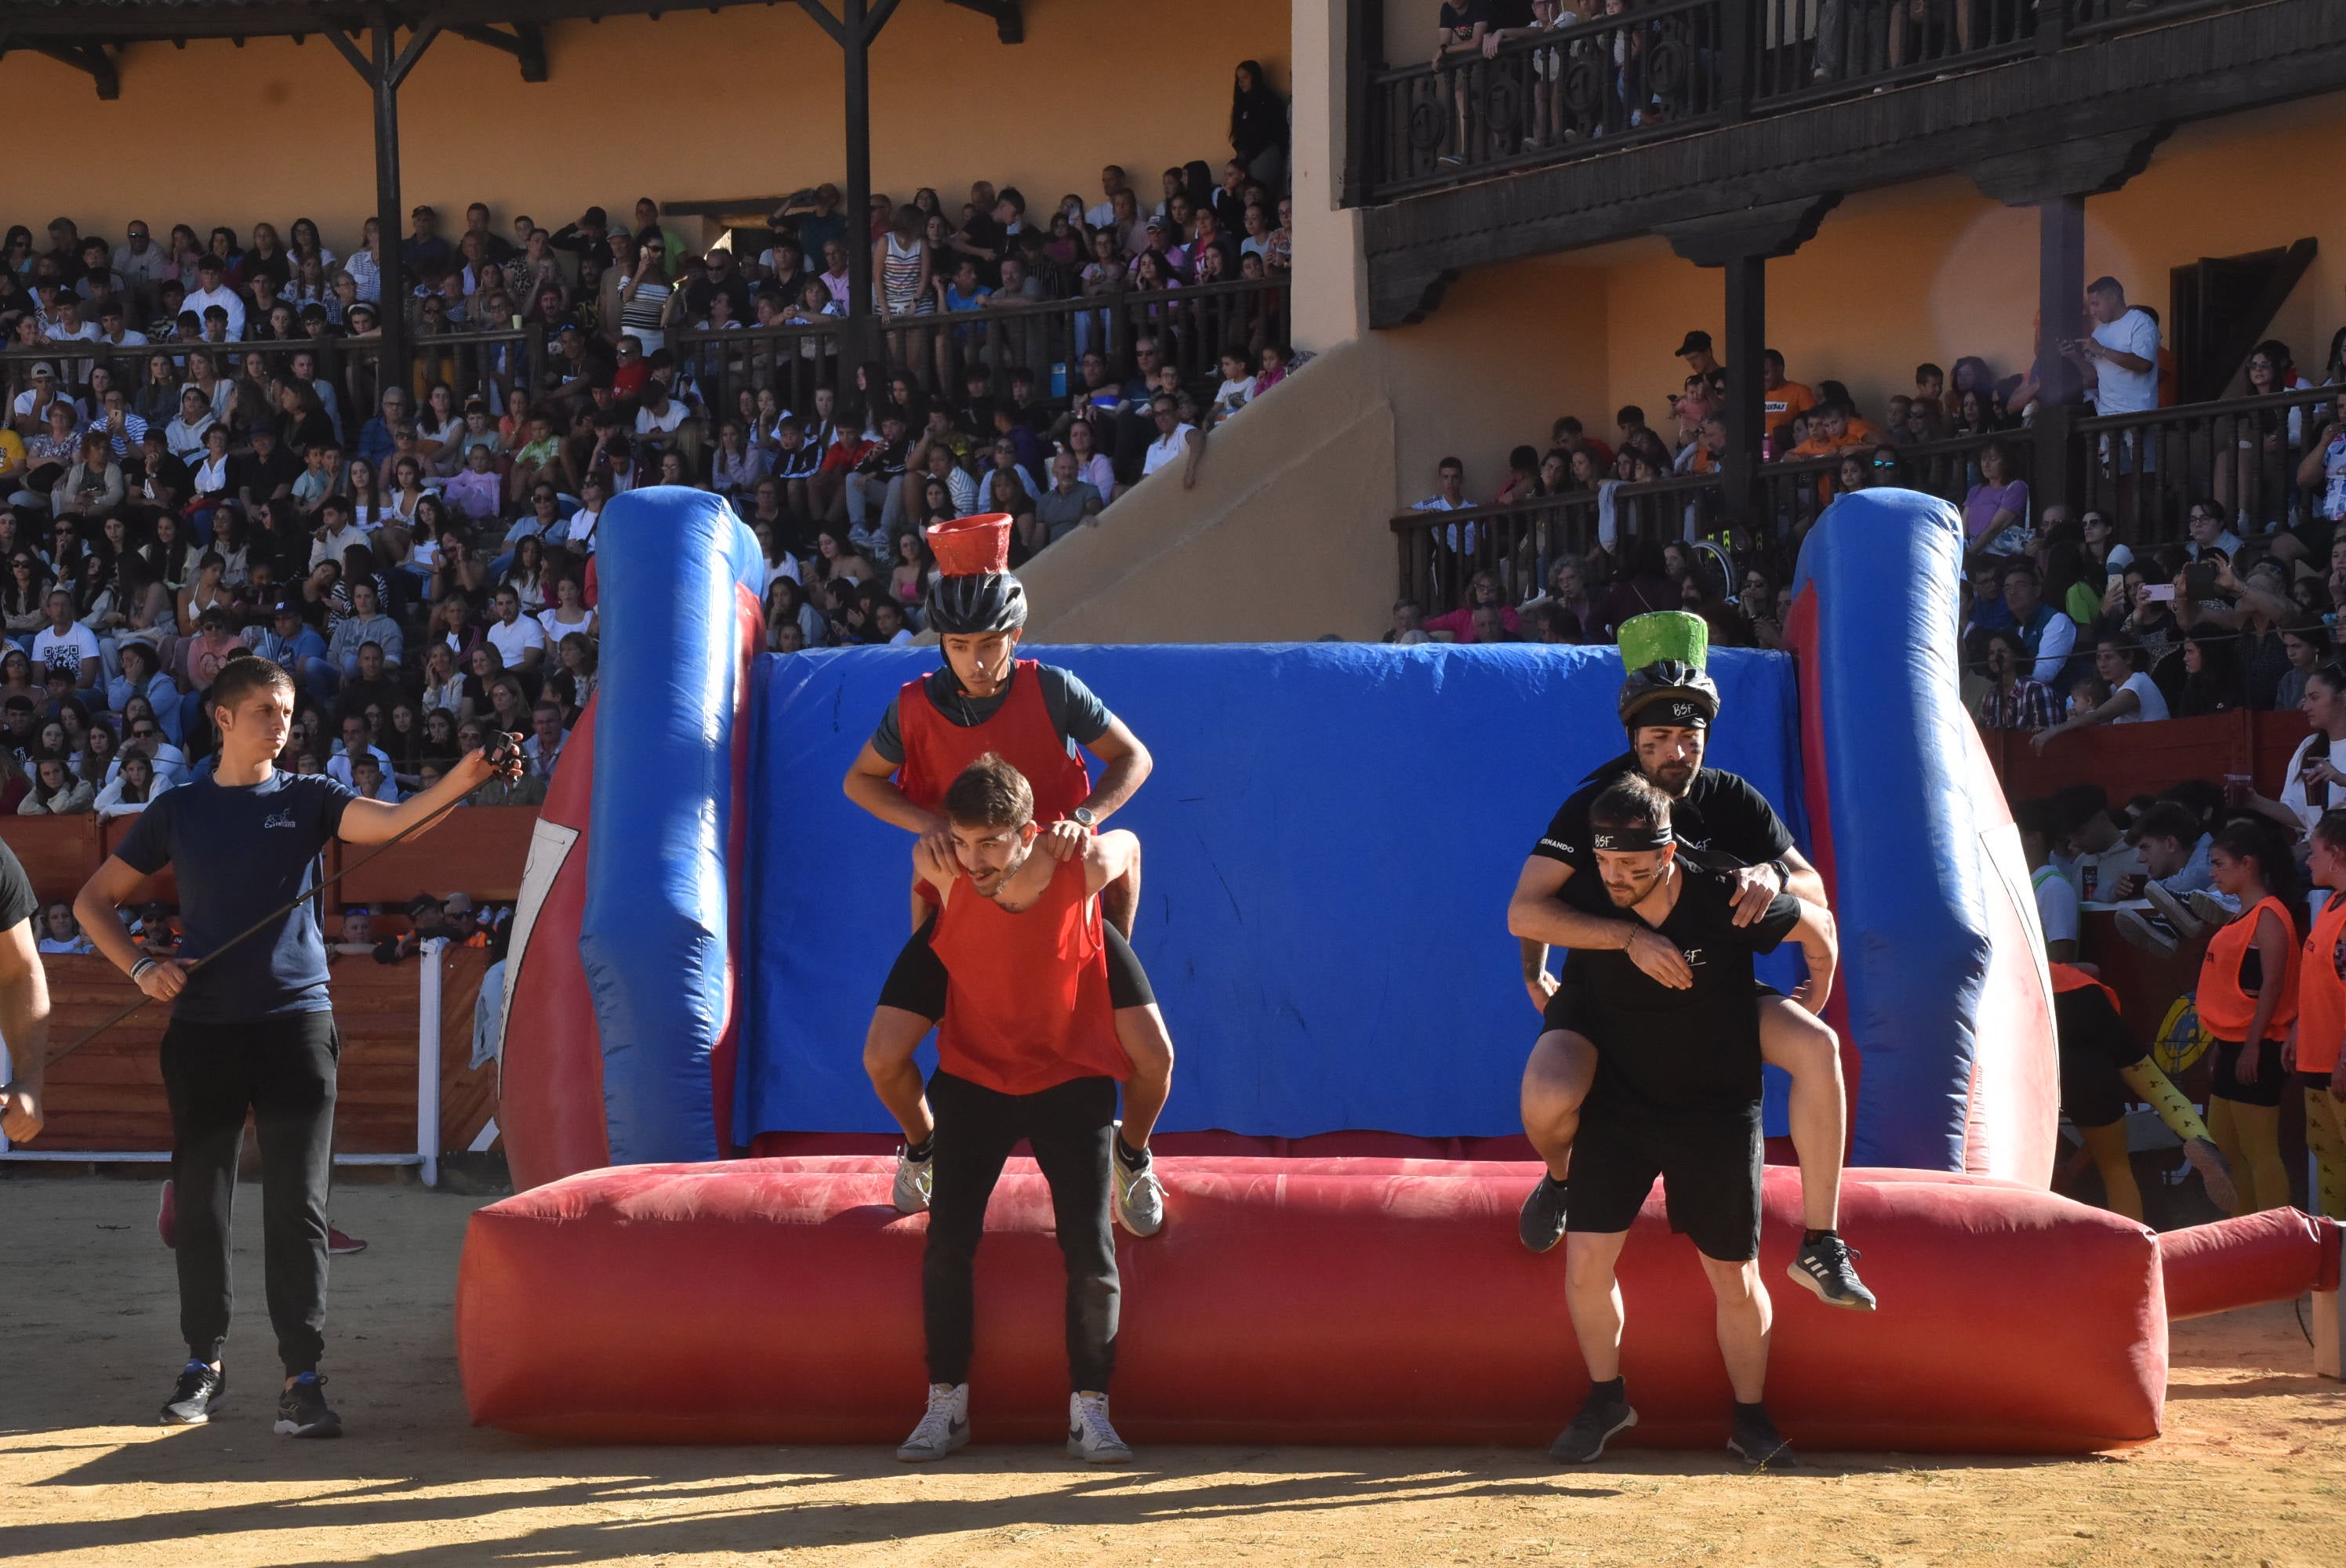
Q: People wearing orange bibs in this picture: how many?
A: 3